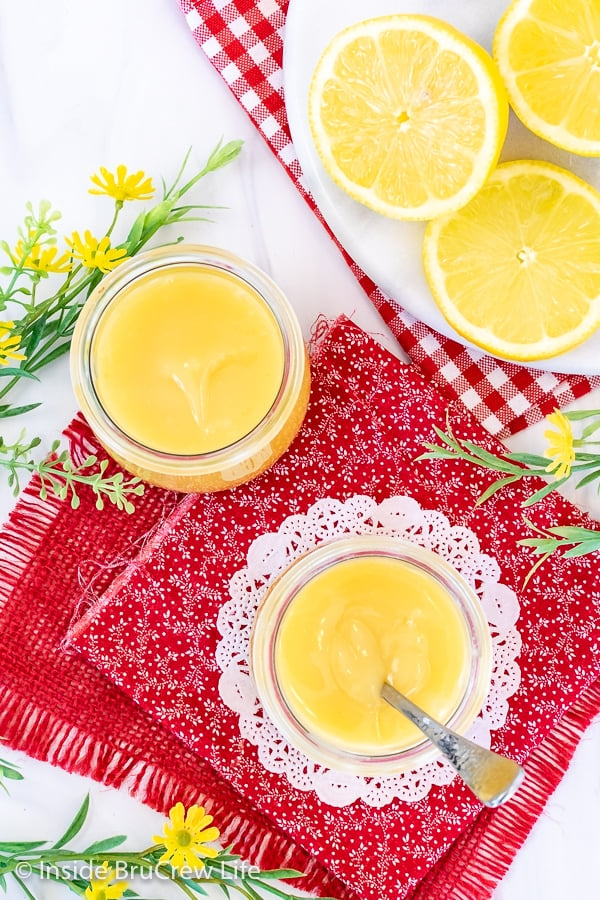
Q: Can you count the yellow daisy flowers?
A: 7